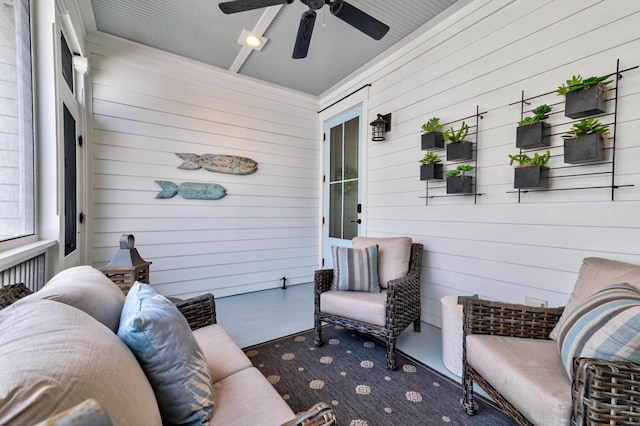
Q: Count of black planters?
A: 8